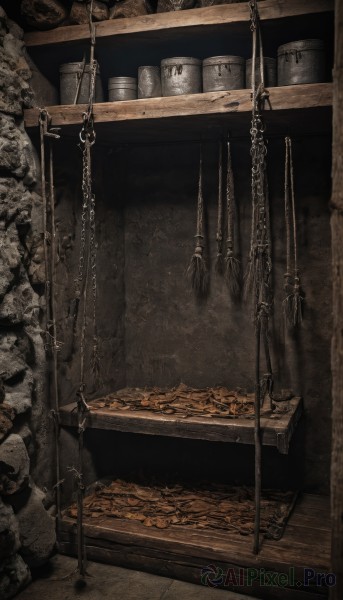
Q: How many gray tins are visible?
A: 7